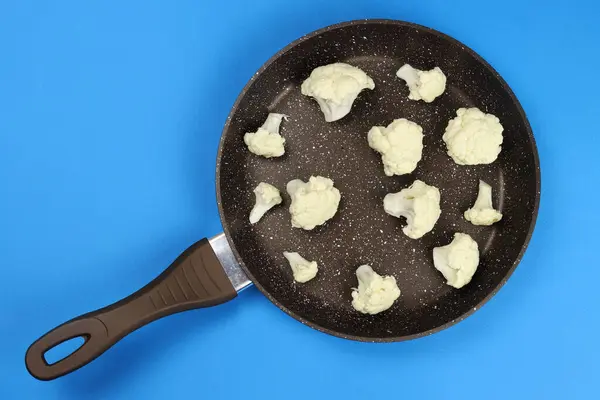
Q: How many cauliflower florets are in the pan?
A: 12